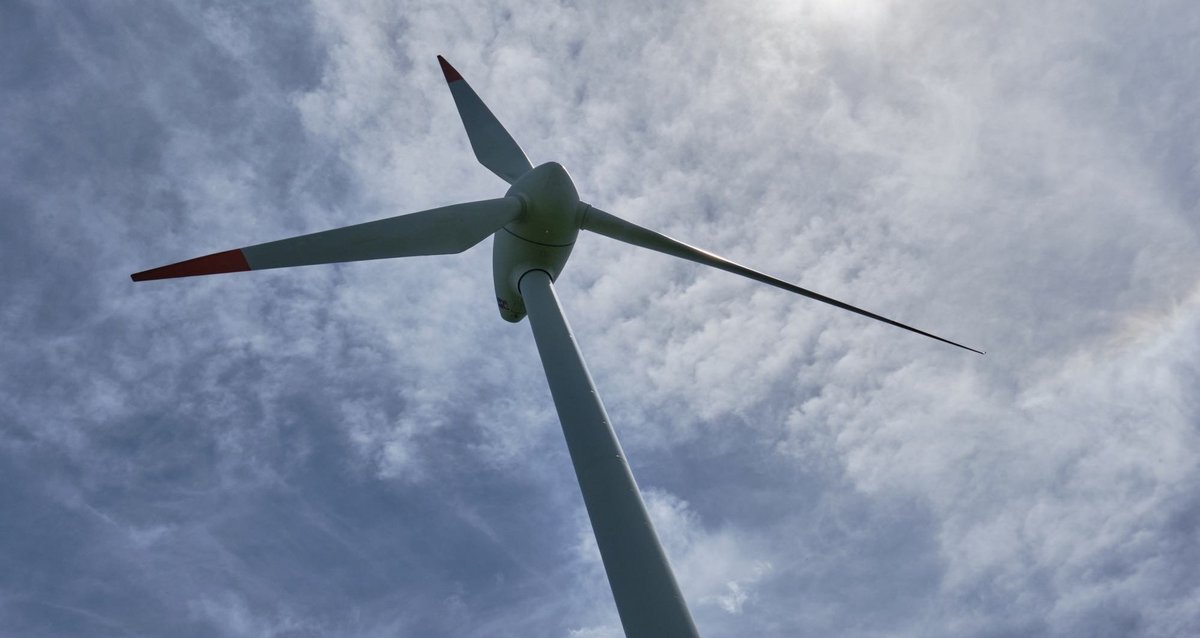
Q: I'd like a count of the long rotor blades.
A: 3